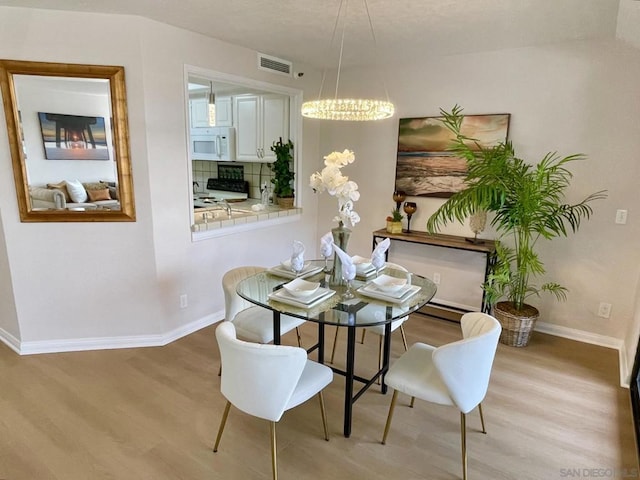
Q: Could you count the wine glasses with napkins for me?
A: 4